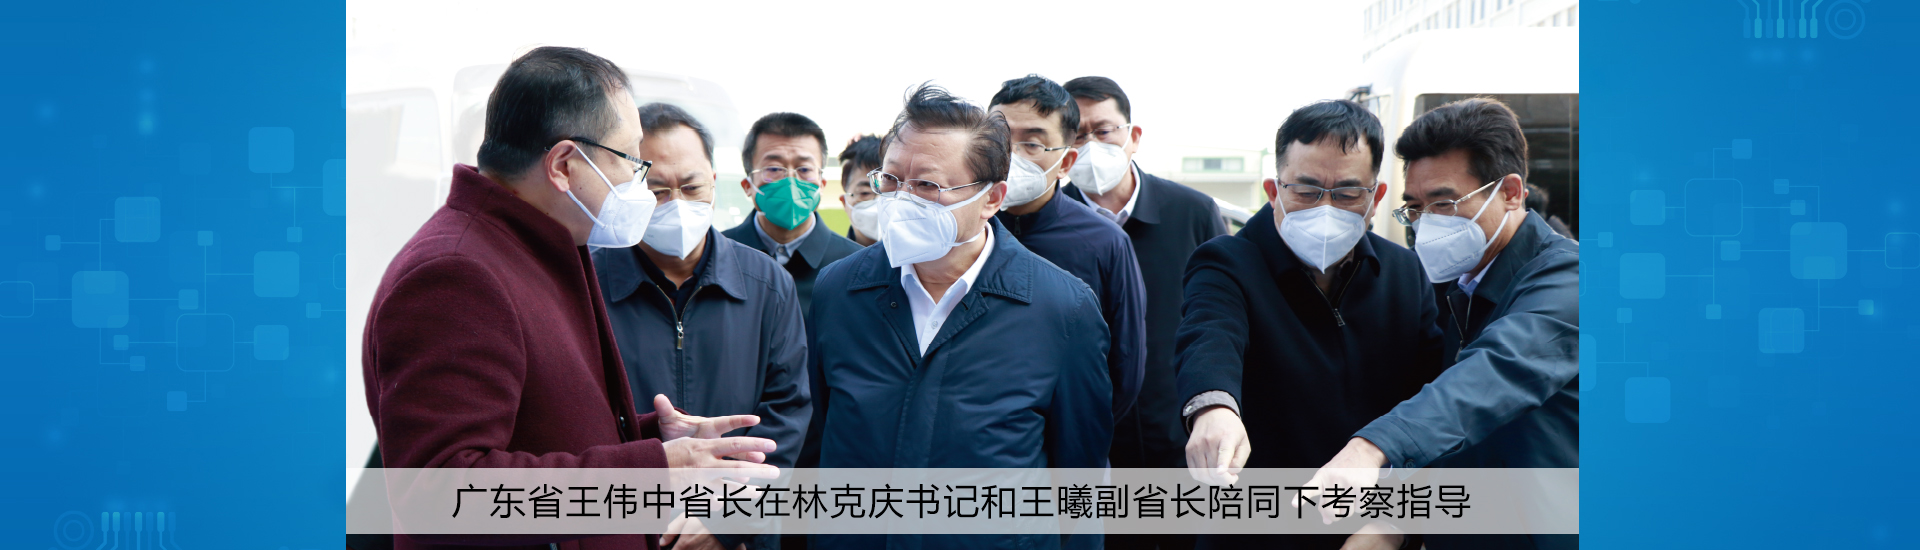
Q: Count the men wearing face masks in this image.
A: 9